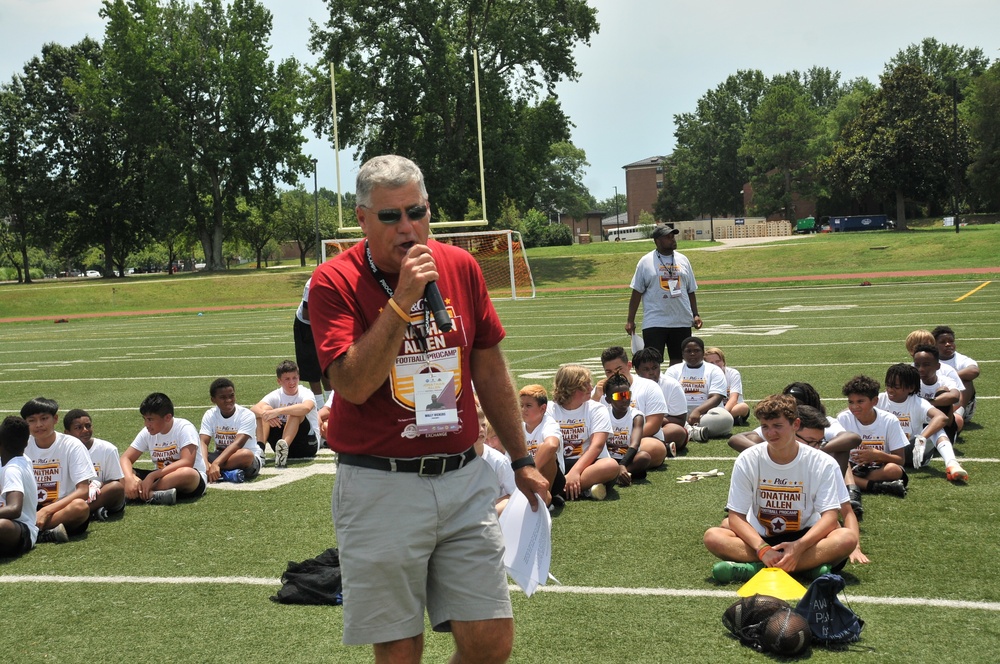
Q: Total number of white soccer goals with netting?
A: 1